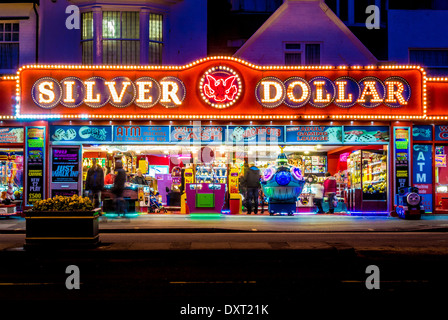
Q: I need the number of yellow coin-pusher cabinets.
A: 2